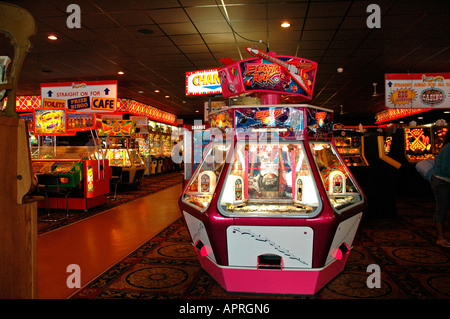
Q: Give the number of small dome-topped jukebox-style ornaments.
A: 4